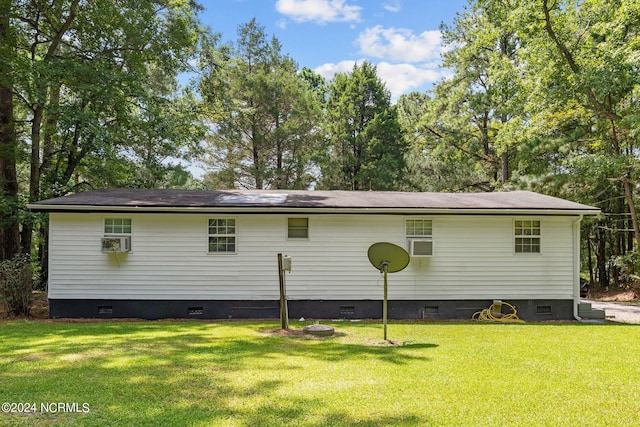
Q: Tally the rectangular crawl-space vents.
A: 5